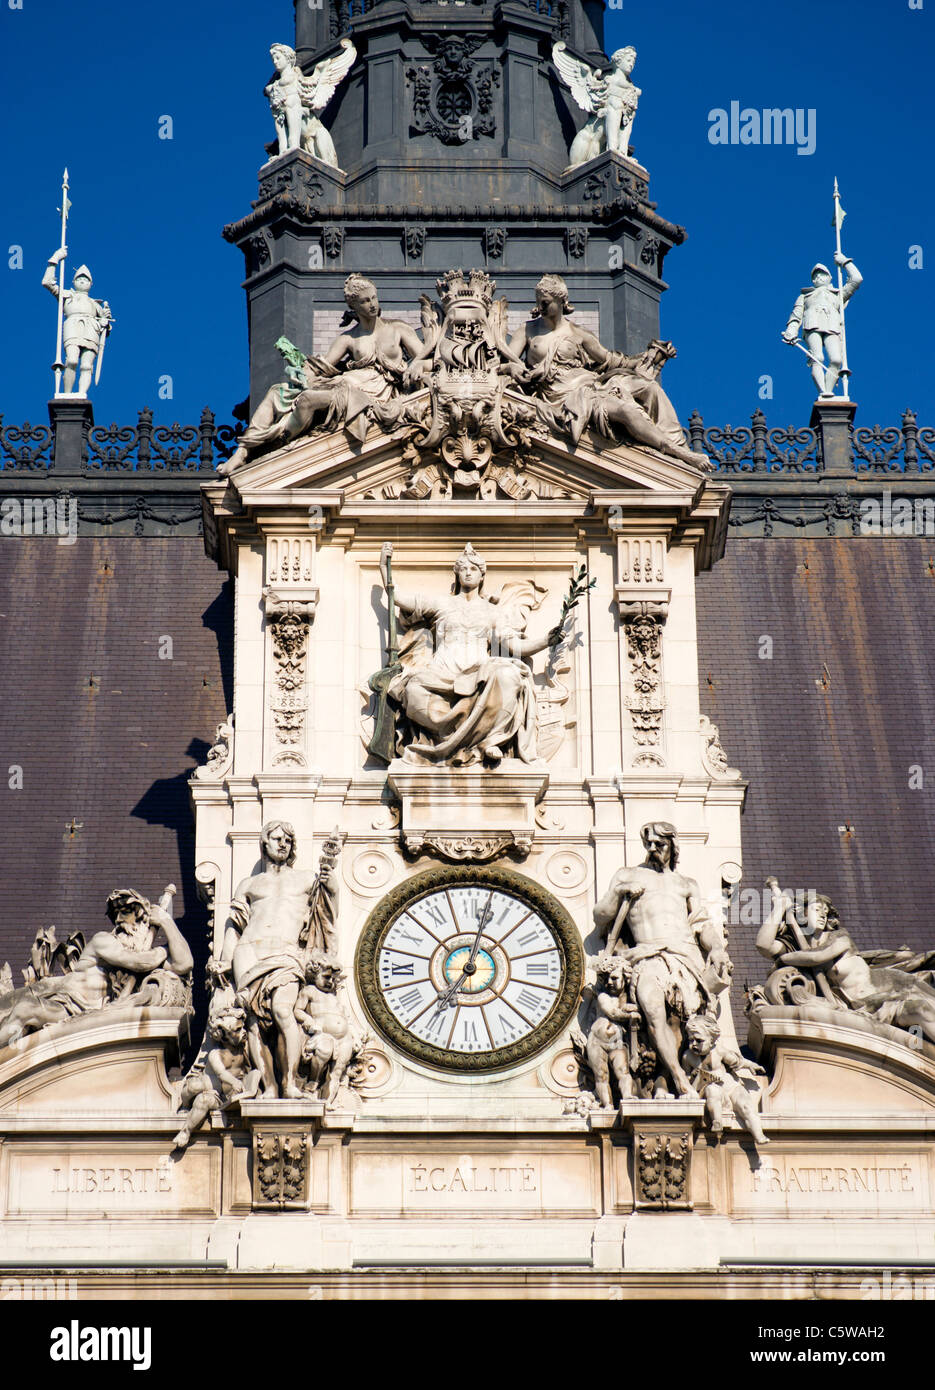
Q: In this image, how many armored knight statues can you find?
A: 2